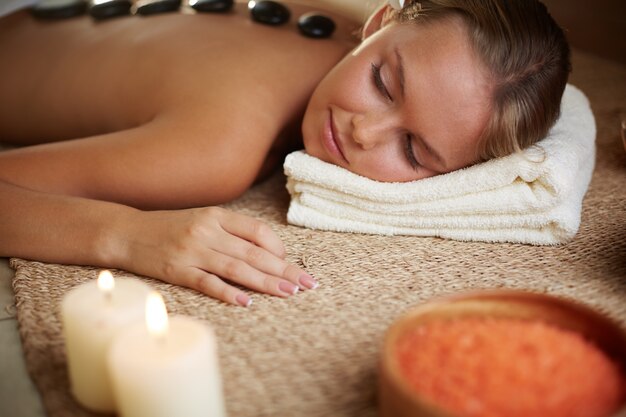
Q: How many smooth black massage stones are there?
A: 6